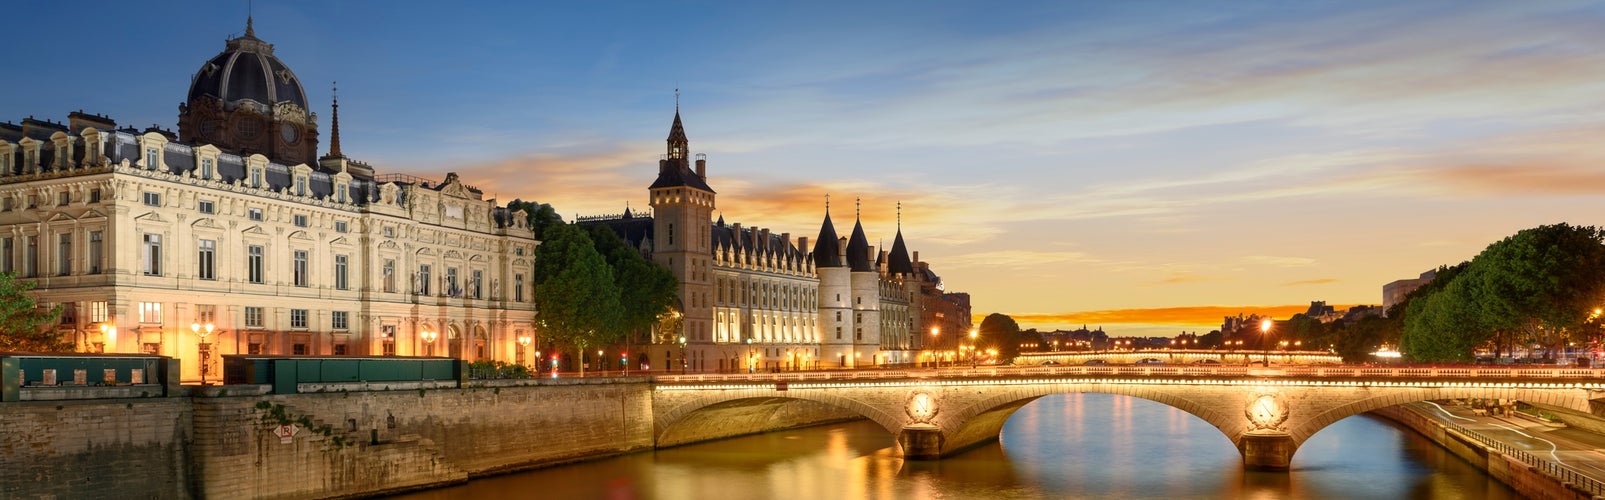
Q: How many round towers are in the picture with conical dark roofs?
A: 3